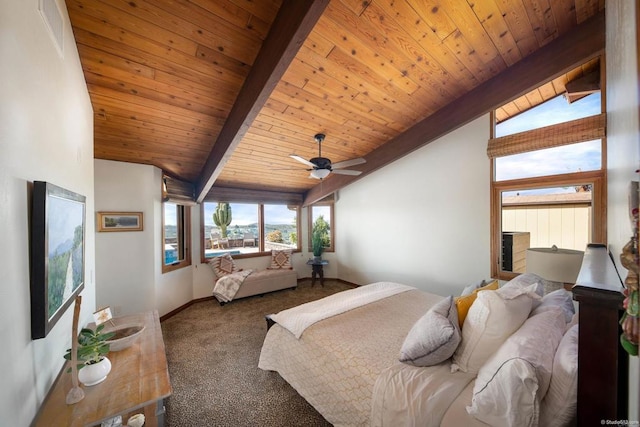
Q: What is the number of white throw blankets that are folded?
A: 1